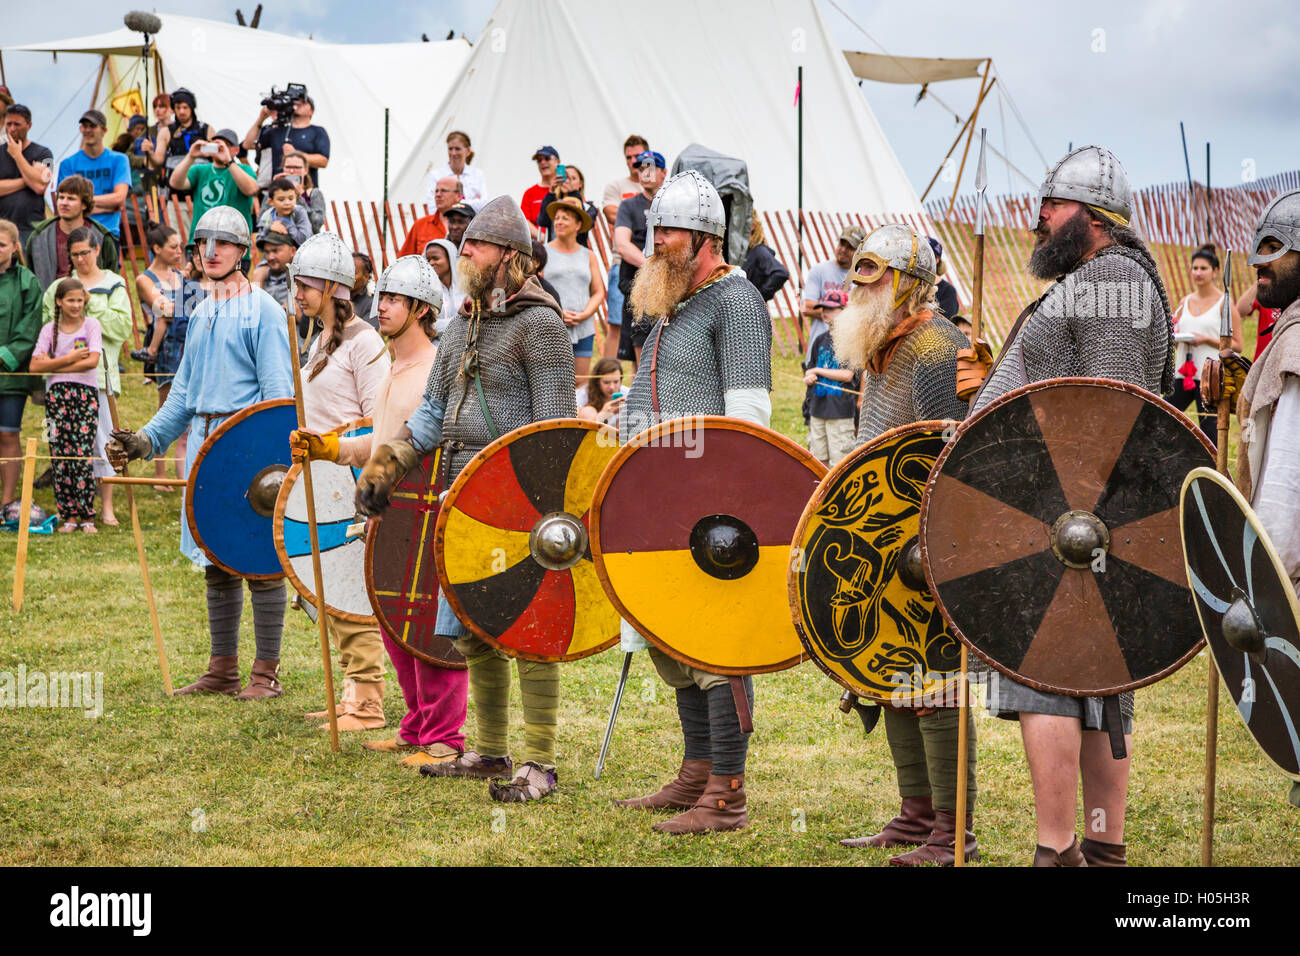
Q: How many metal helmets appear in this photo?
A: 8